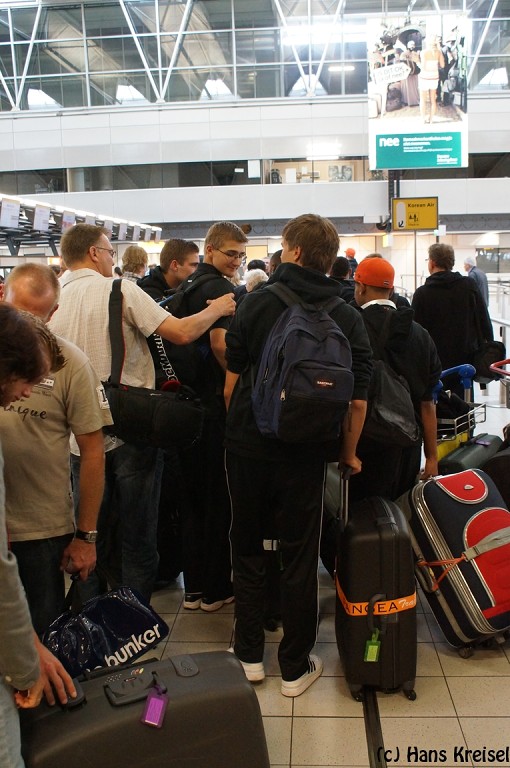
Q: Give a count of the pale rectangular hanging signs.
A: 9